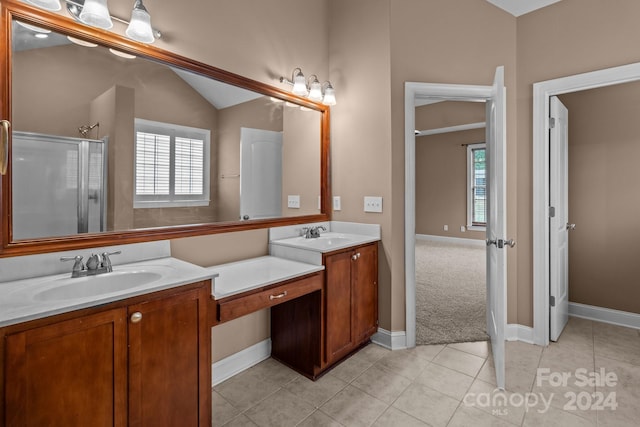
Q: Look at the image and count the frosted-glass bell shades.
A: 6